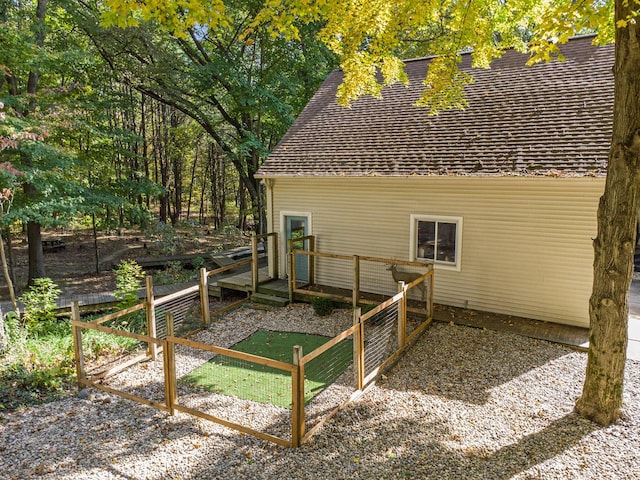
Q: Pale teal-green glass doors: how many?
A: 1